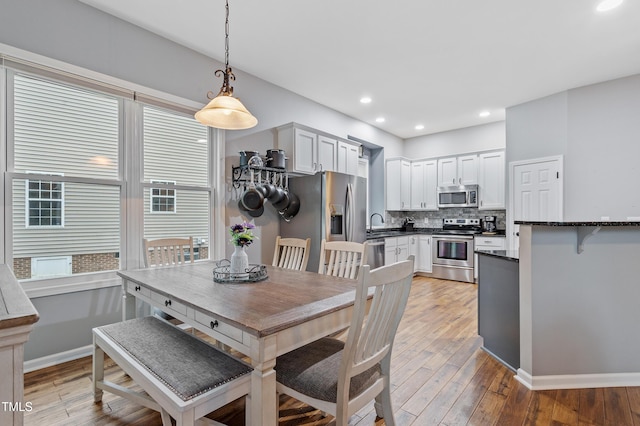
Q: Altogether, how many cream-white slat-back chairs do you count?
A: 4